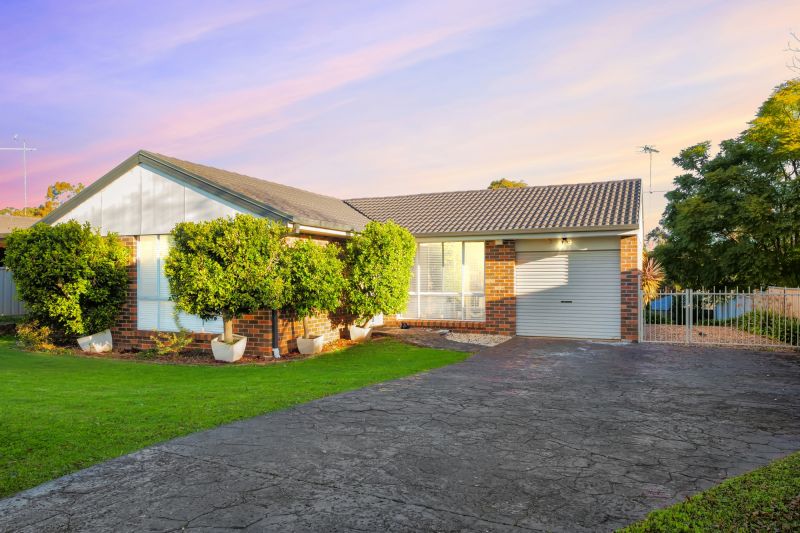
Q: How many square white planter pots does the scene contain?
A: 4